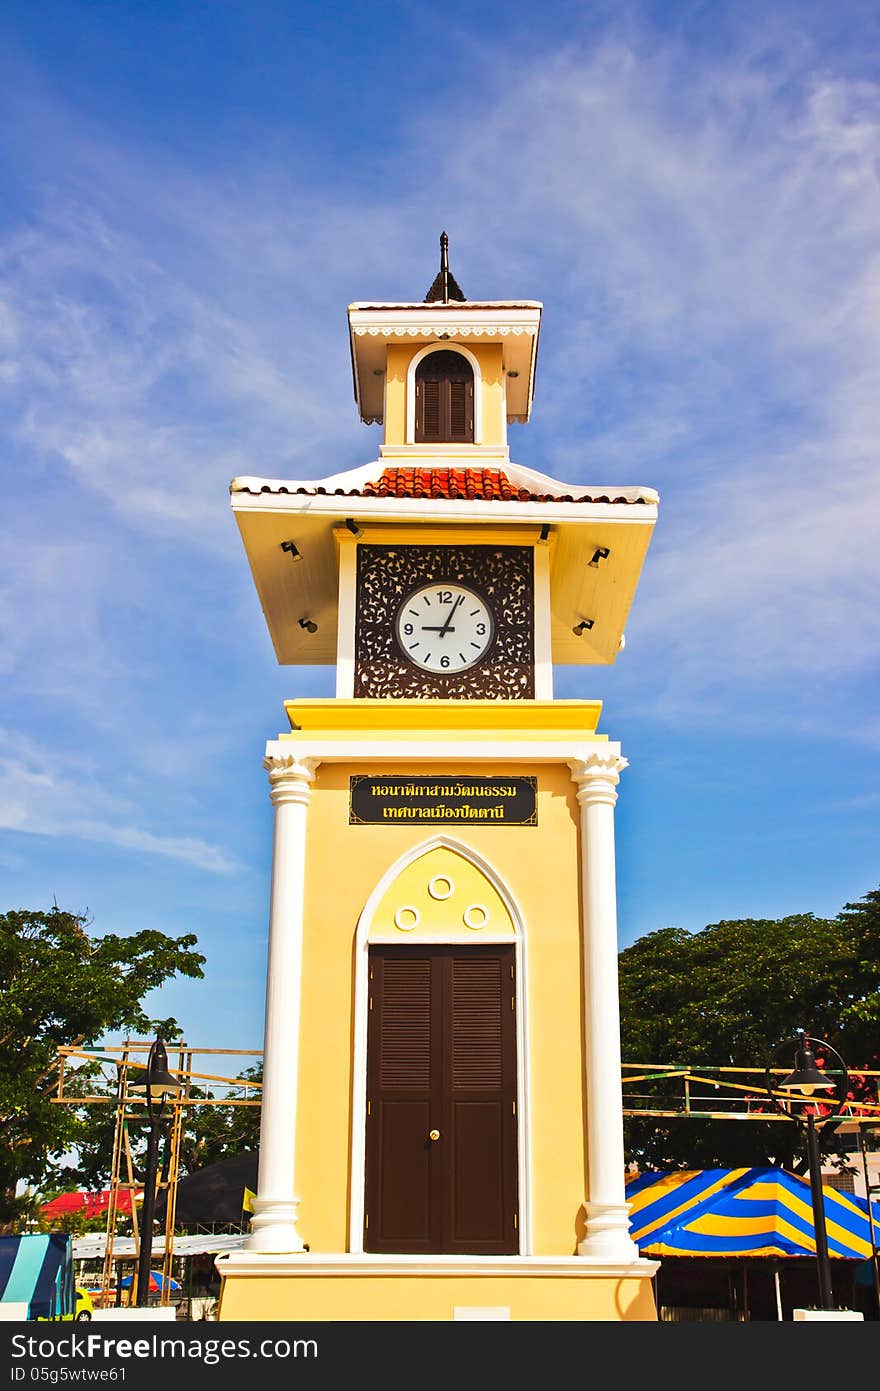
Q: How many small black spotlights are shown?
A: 6